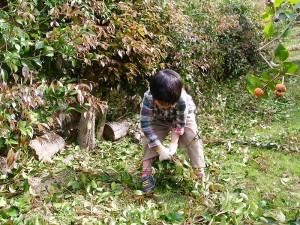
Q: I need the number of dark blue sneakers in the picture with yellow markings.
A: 1